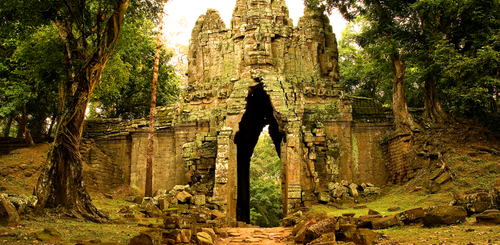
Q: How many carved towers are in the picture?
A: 3